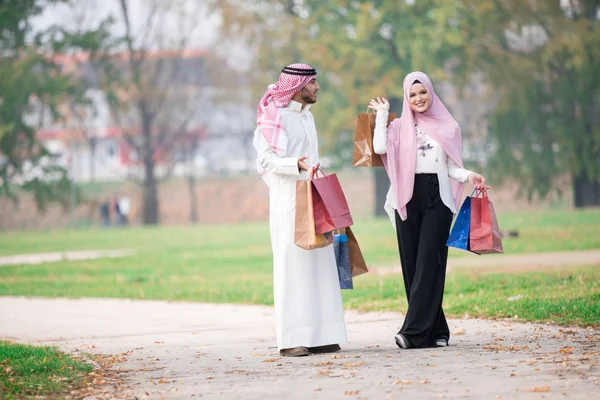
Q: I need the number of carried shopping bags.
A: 7